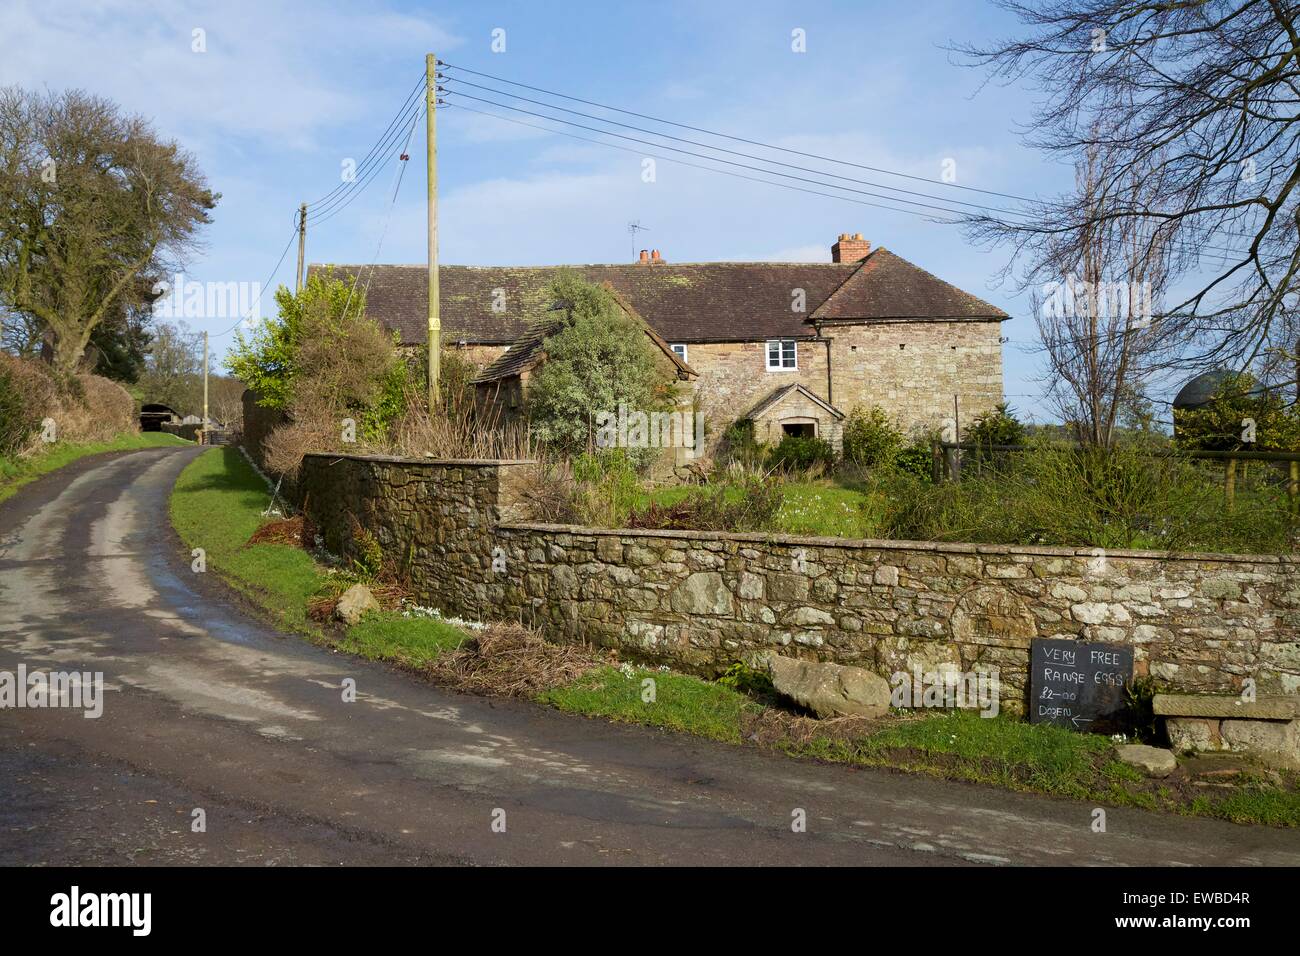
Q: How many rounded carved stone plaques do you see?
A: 1